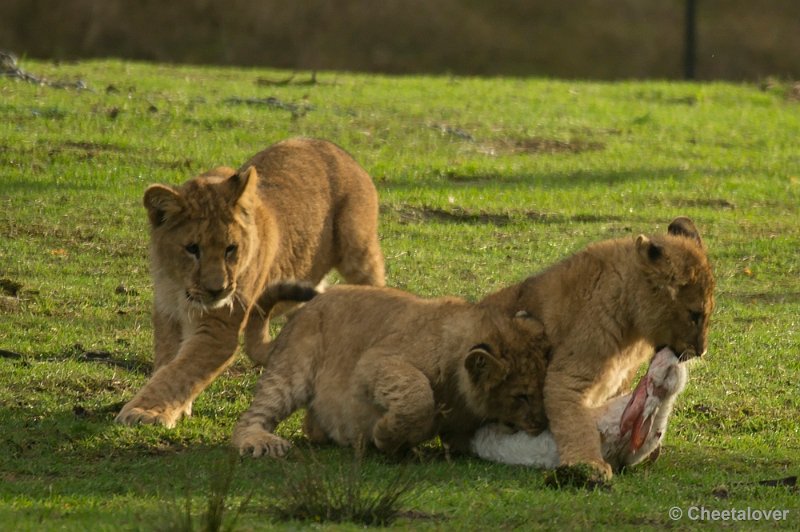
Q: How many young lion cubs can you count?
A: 3